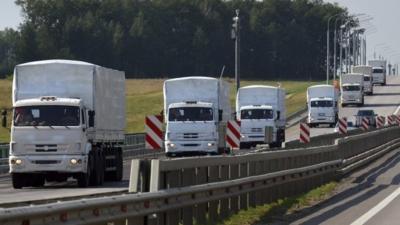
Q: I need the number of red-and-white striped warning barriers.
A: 8